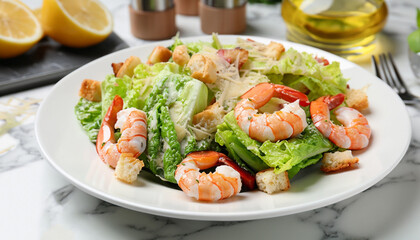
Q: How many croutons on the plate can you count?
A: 11